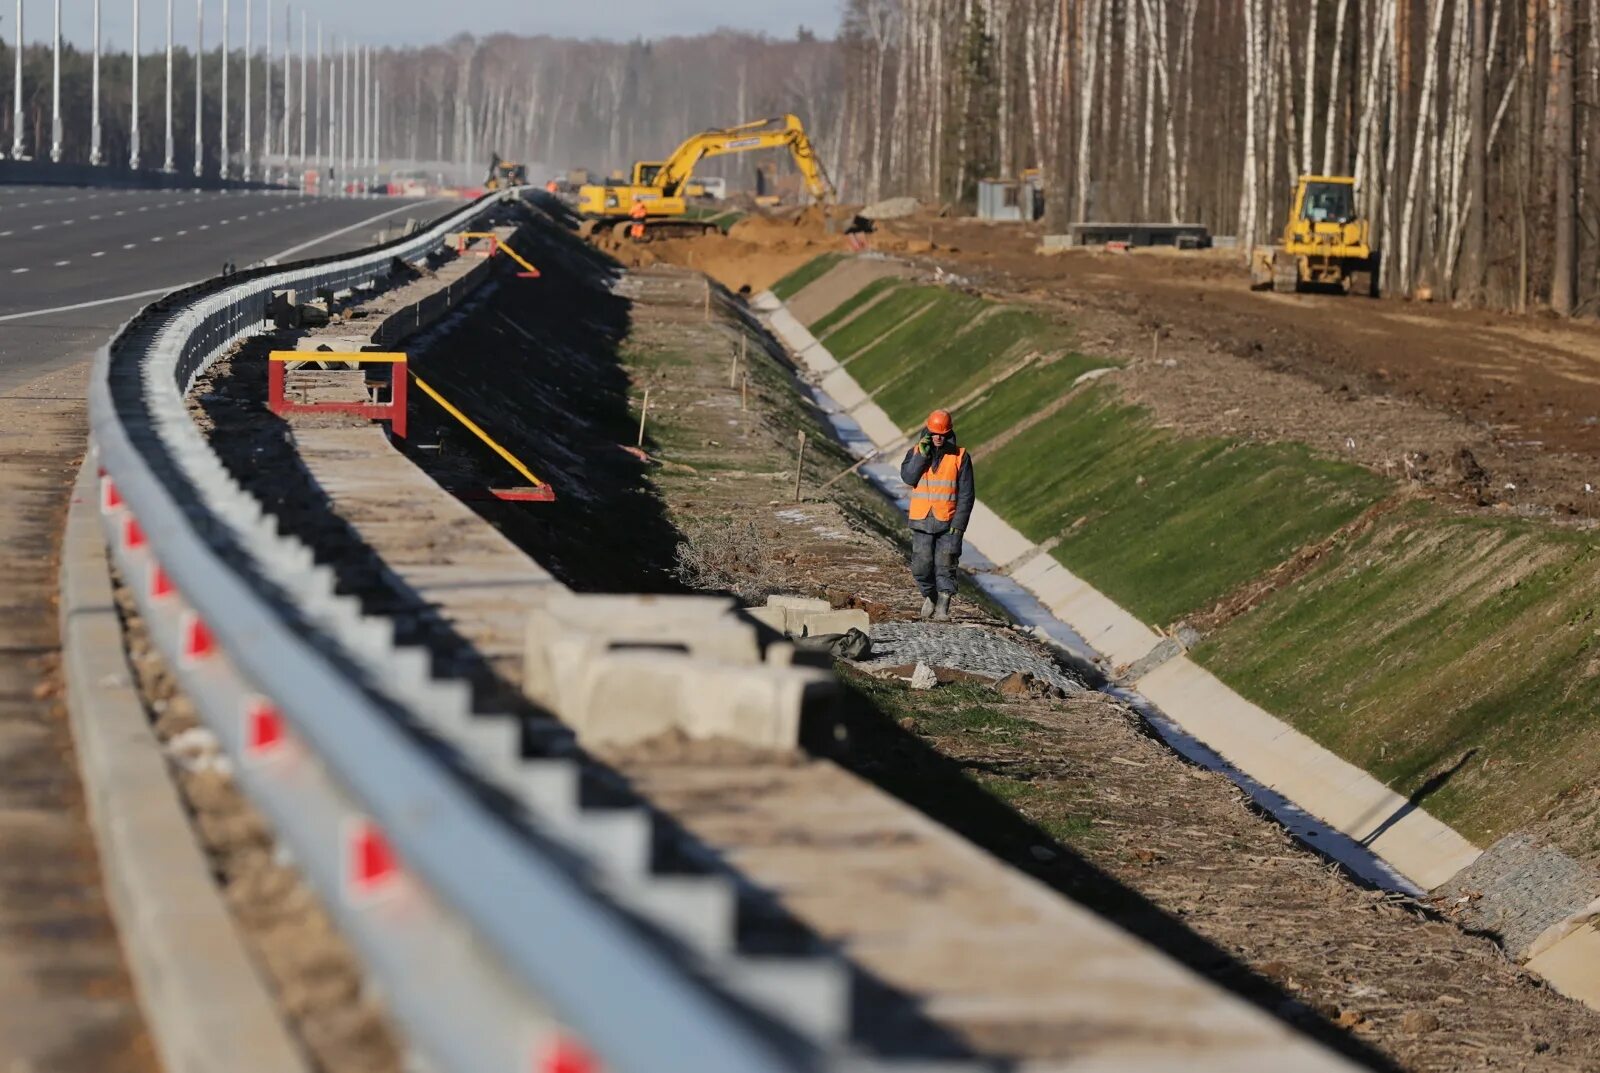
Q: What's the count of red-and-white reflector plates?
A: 7